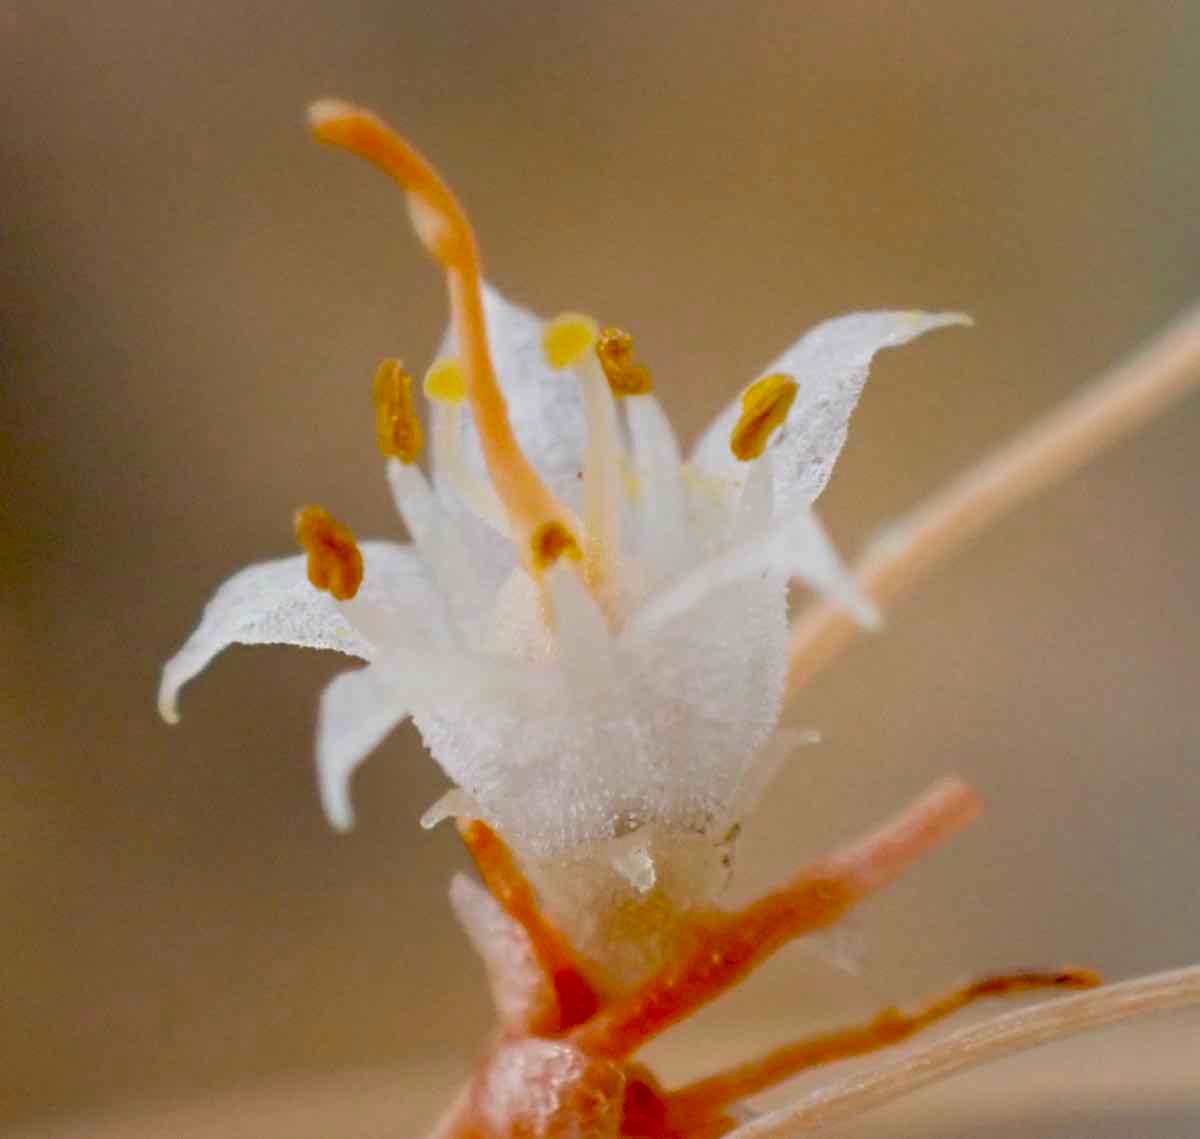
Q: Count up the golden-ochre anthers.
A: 5